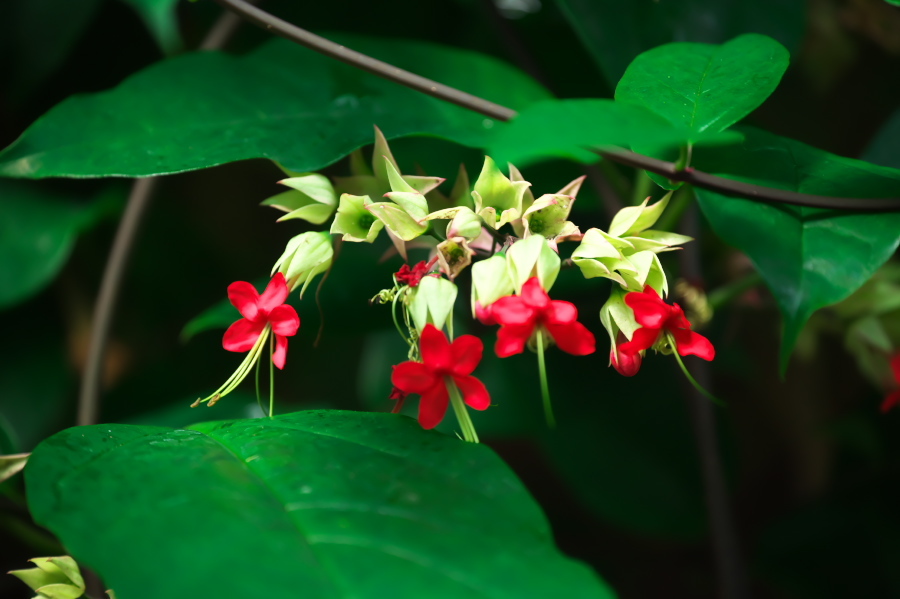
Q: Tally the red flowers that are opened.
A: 4